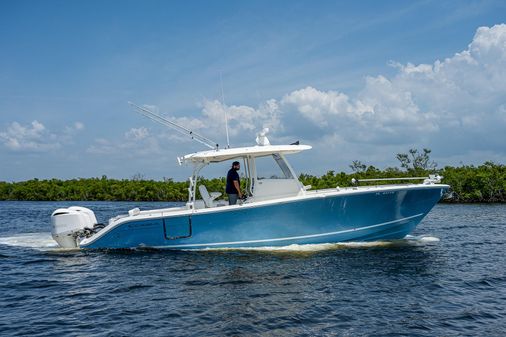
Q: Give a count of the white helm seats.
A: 1